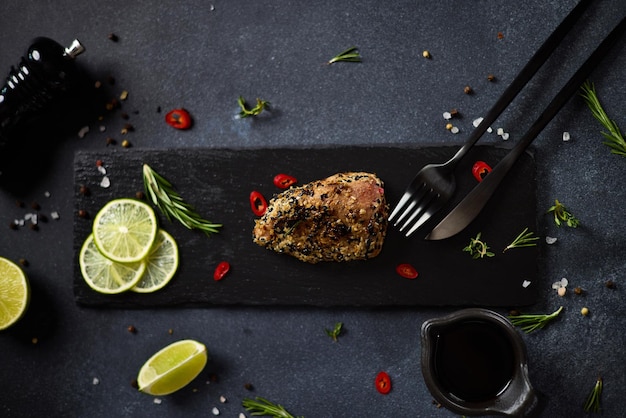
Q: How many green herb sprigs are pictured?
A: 11